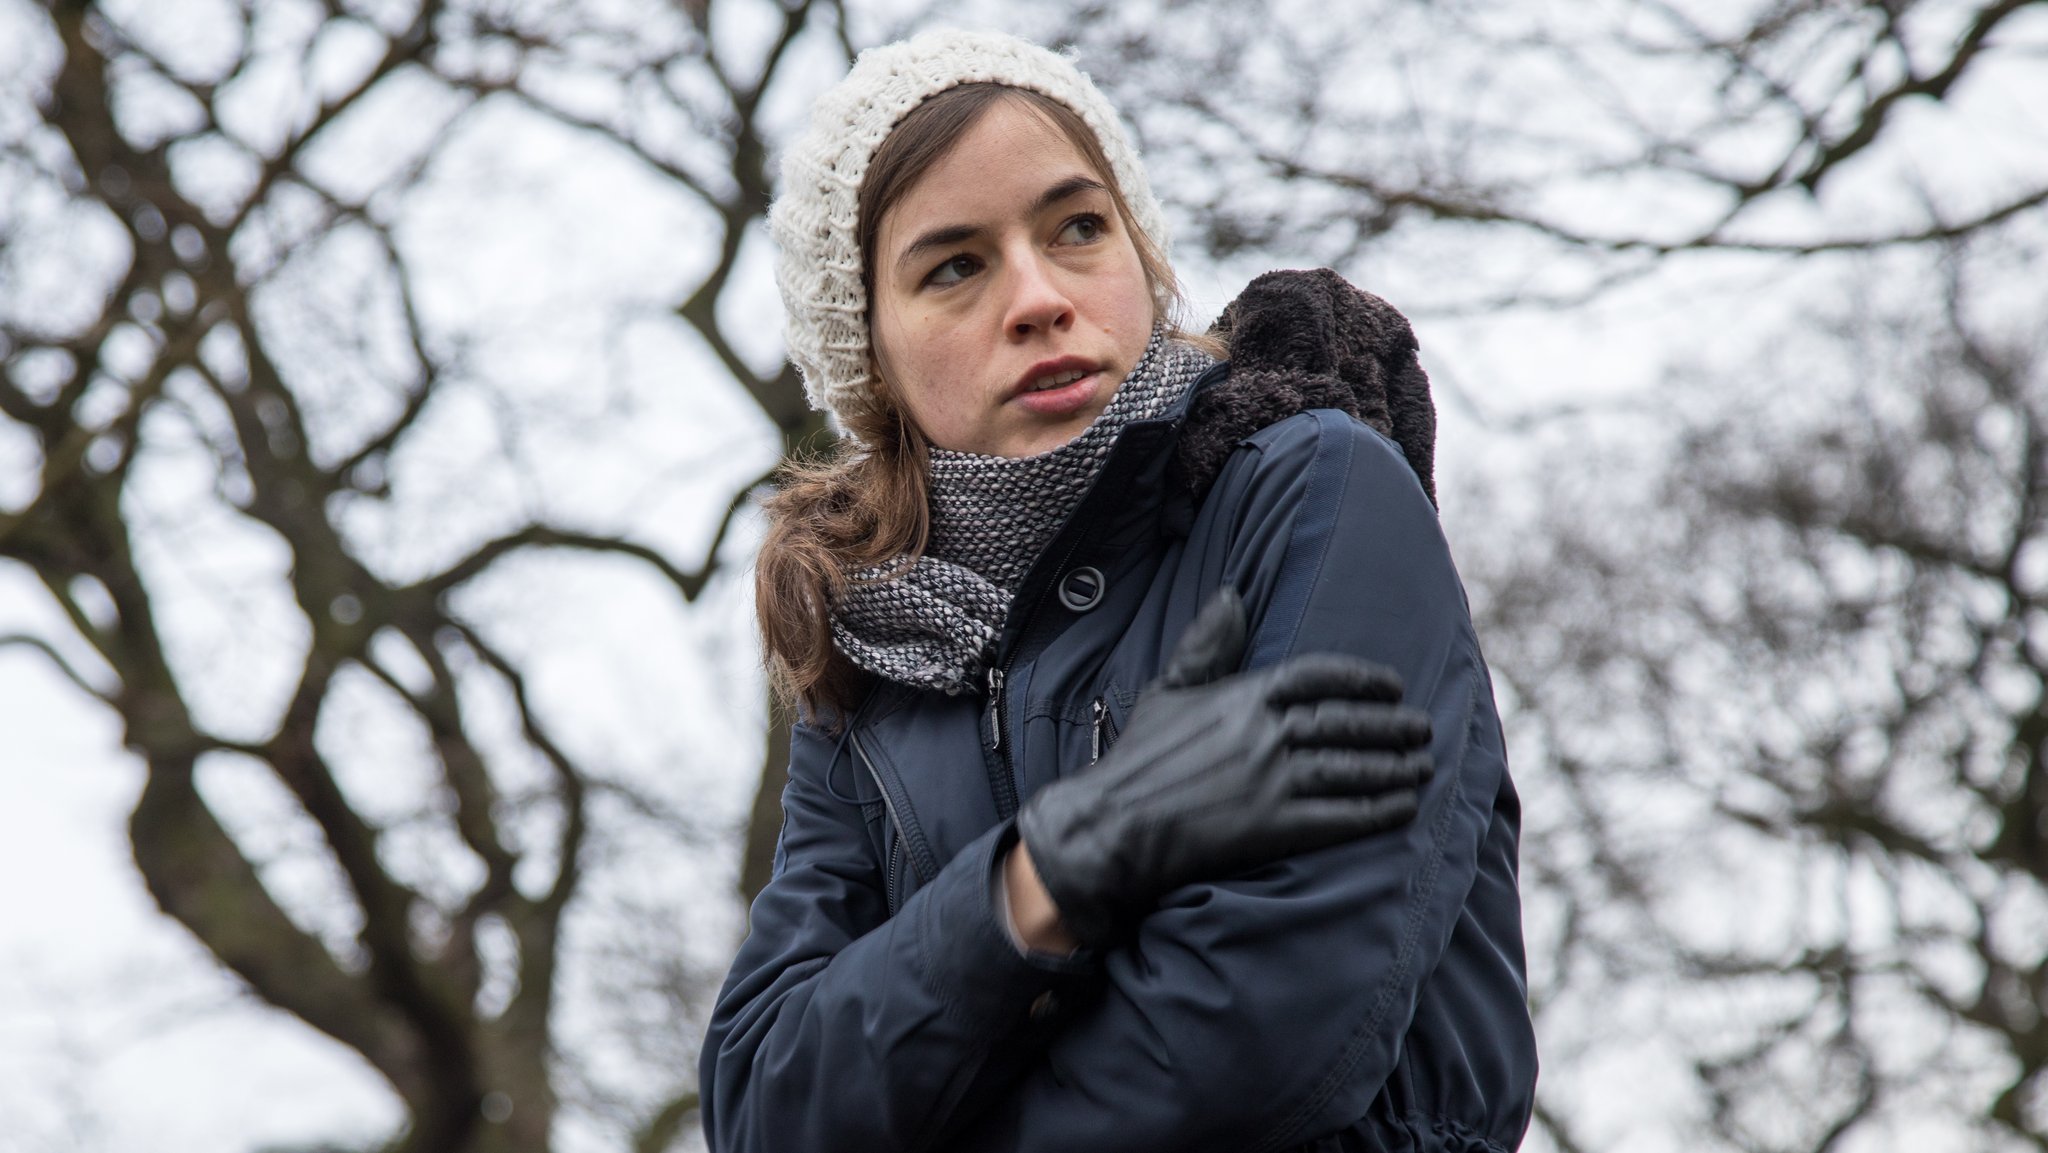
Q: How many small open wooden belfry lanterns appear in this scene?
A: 0